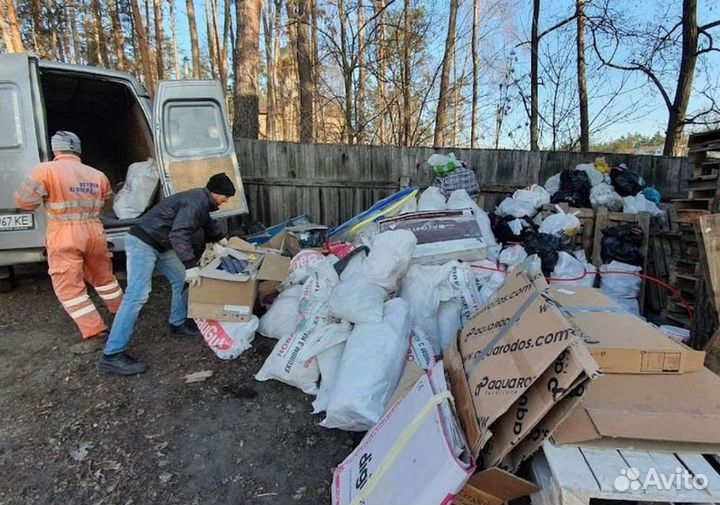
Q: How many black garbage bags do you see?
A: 5